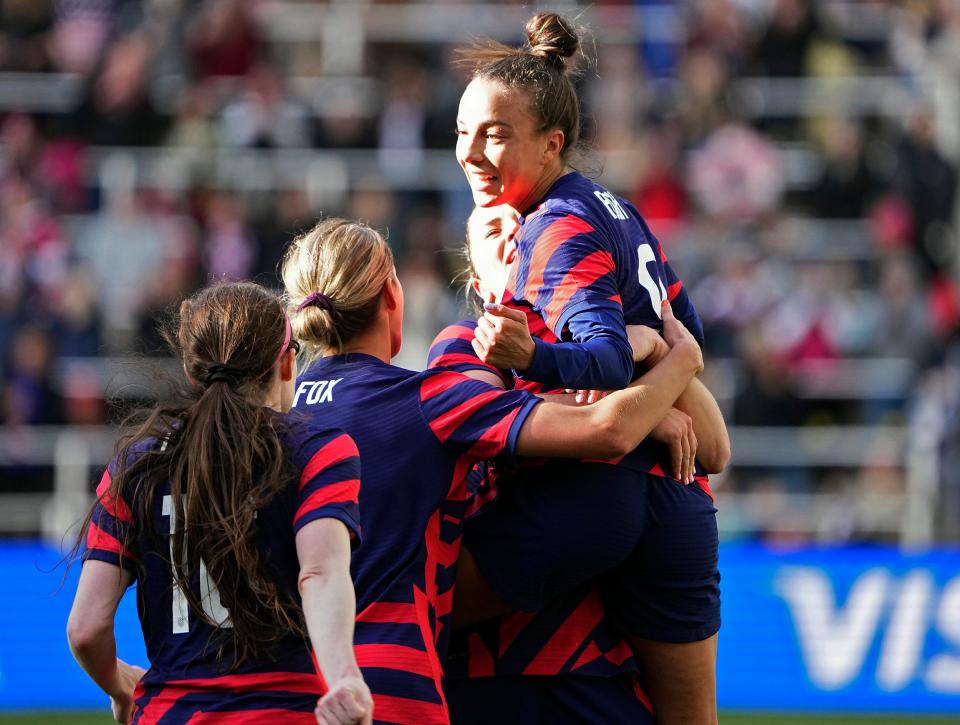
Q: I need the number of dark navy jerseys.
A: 4